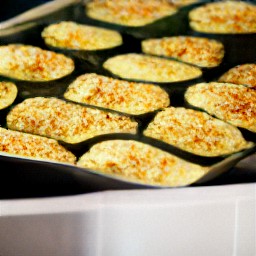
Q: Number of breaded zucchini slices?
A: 14